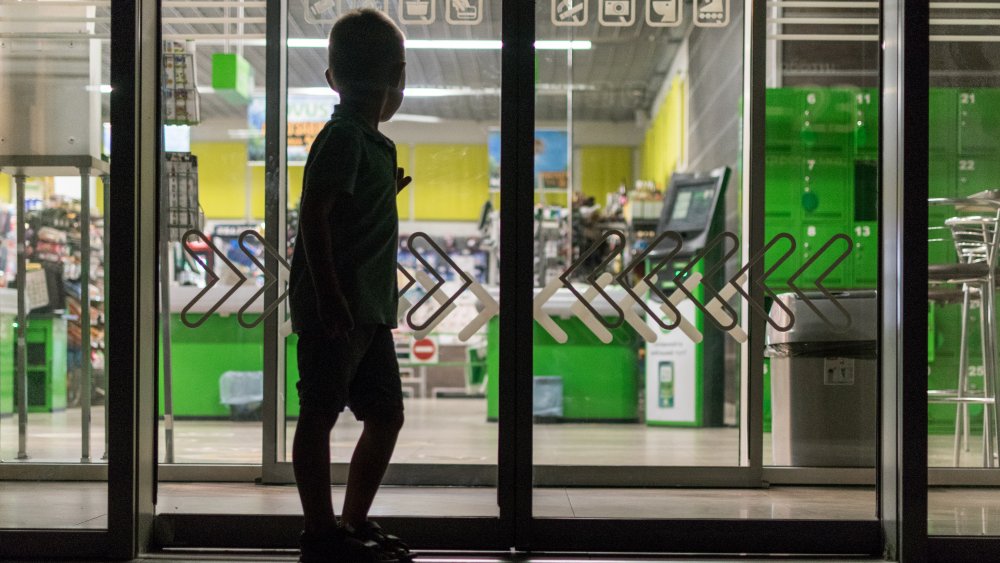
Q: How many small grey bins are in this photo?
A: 2